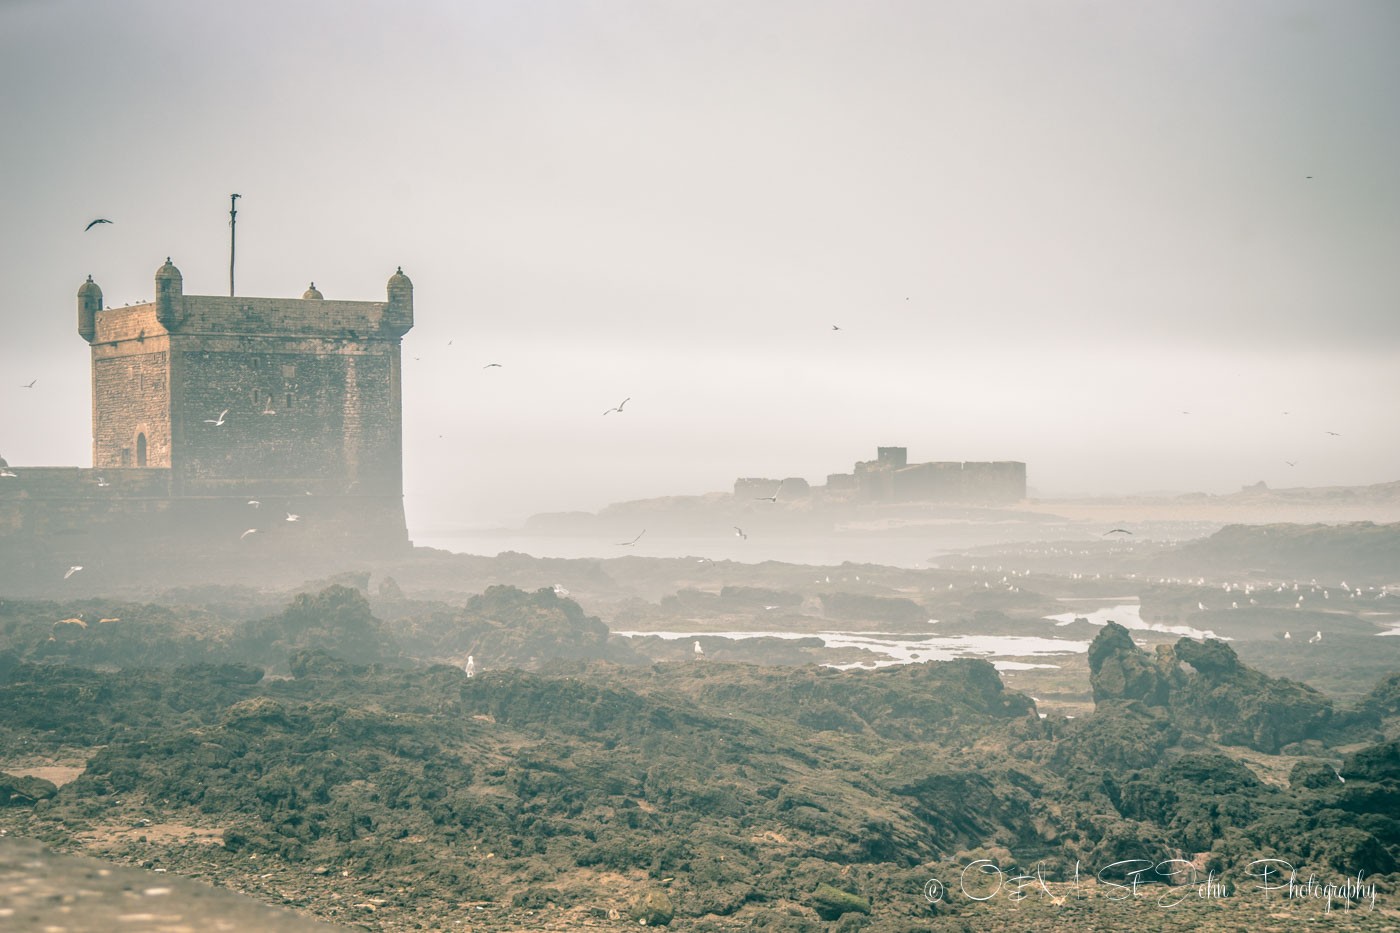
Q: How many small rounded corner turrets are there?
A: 4